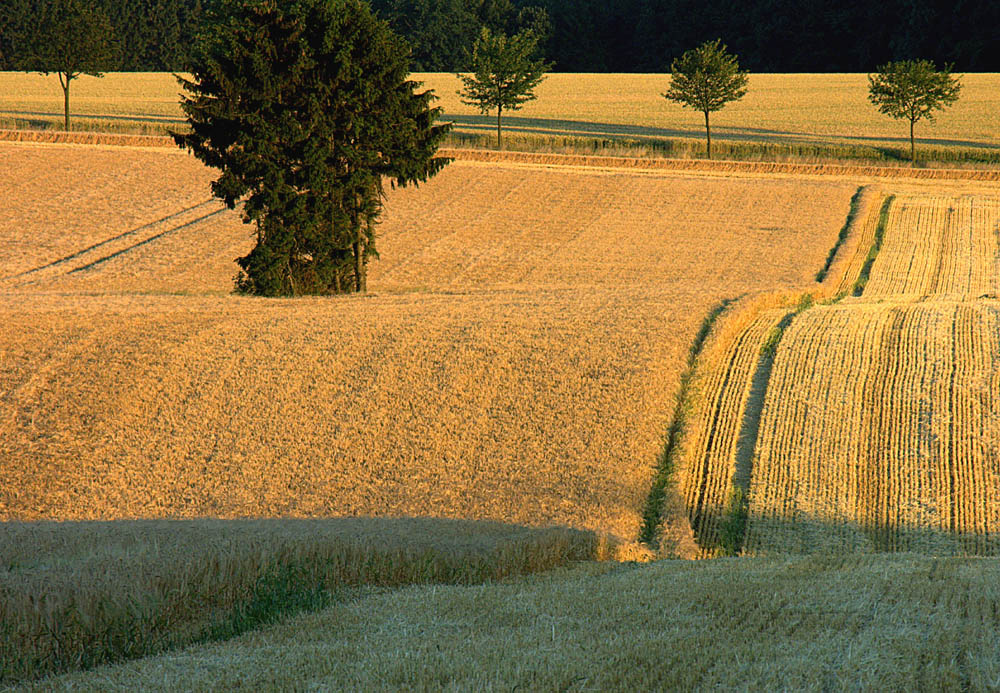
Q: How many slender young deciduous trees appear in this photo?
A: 4